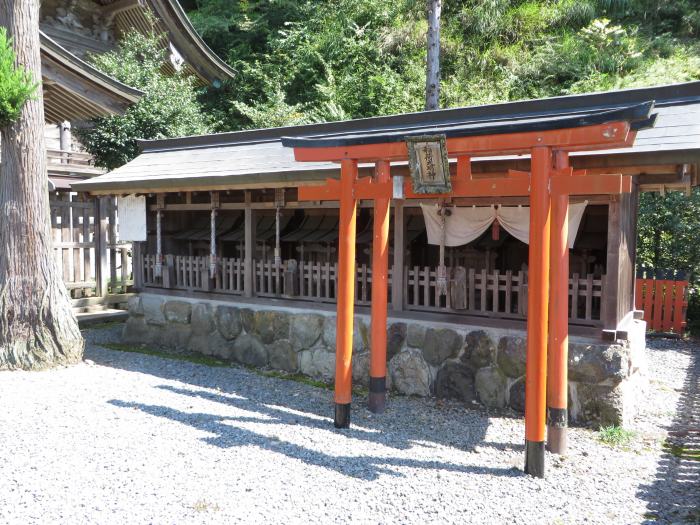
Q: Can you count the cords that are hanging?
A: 4